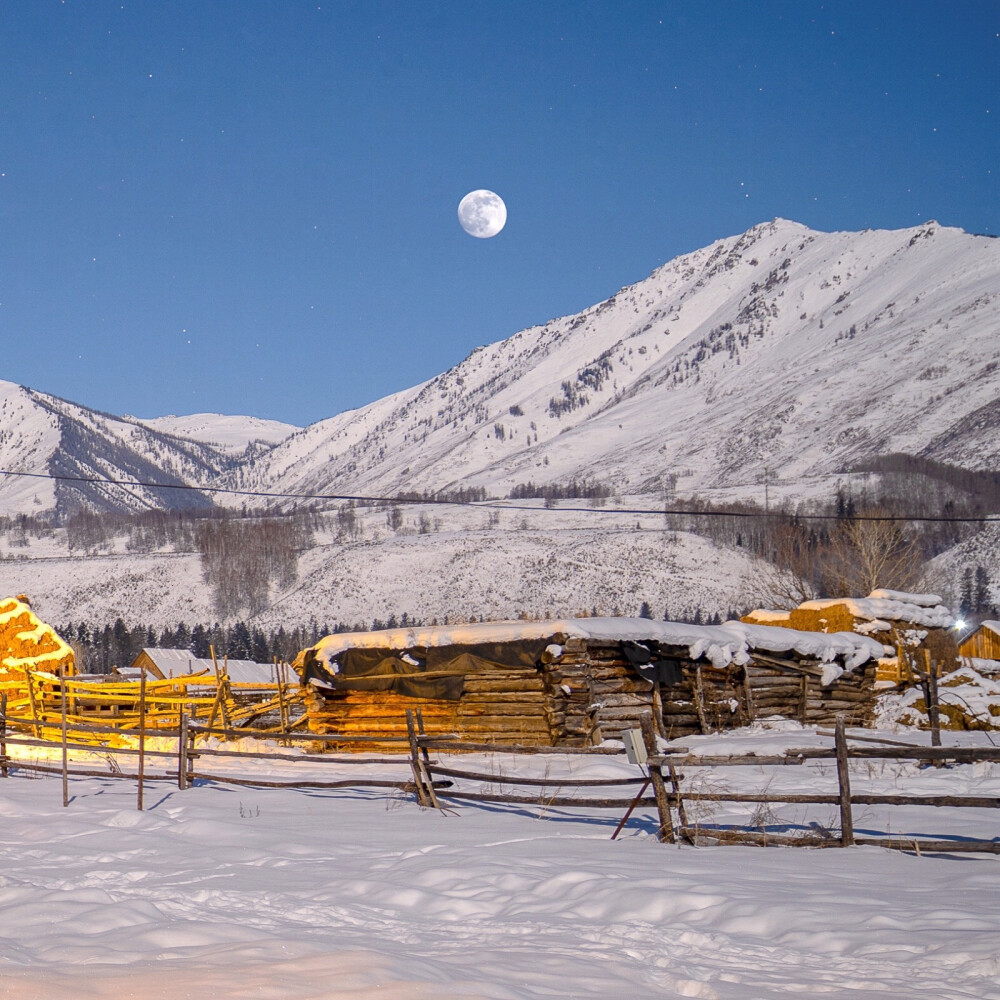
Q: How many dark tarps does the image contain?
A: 2